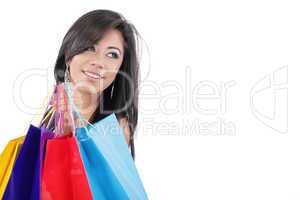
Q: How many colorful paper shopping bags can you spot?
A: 4